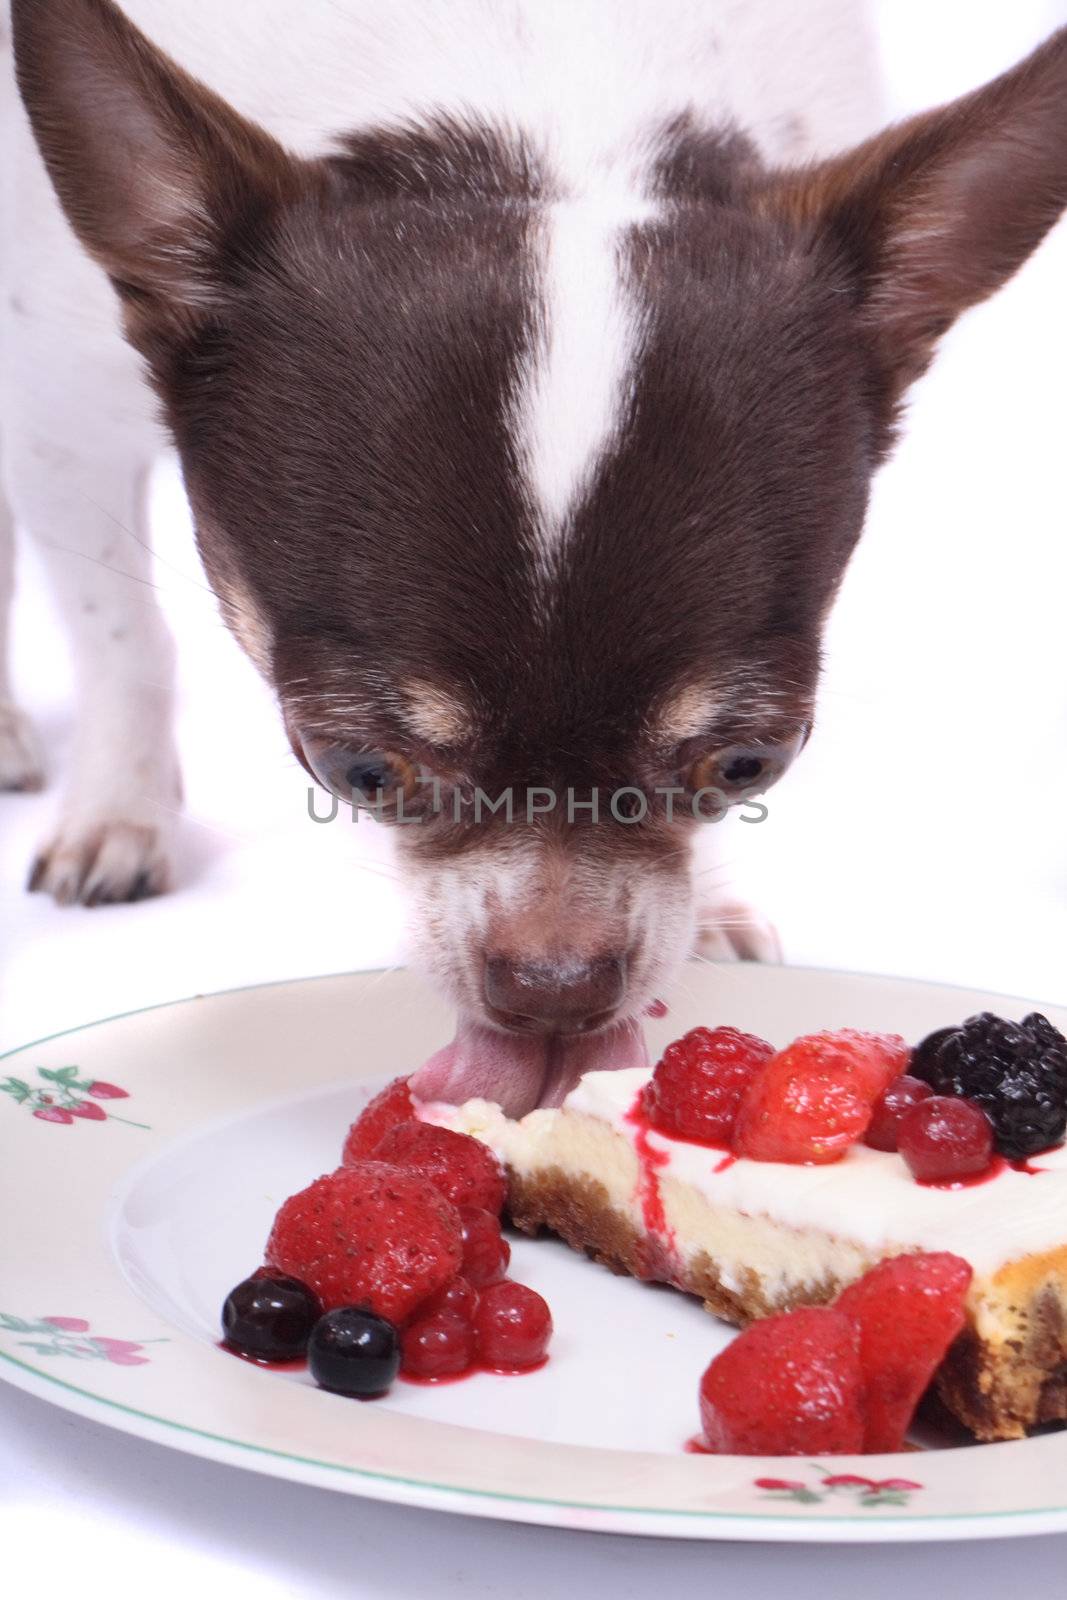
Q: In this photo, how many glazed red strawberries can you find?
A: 6